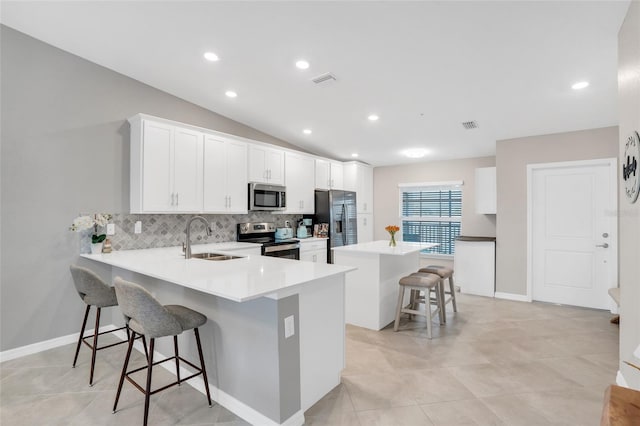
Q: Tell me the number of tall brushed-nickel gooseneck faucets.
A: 1